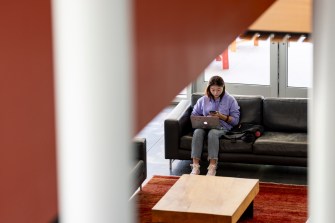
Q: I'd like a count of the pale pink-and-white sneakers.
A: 2